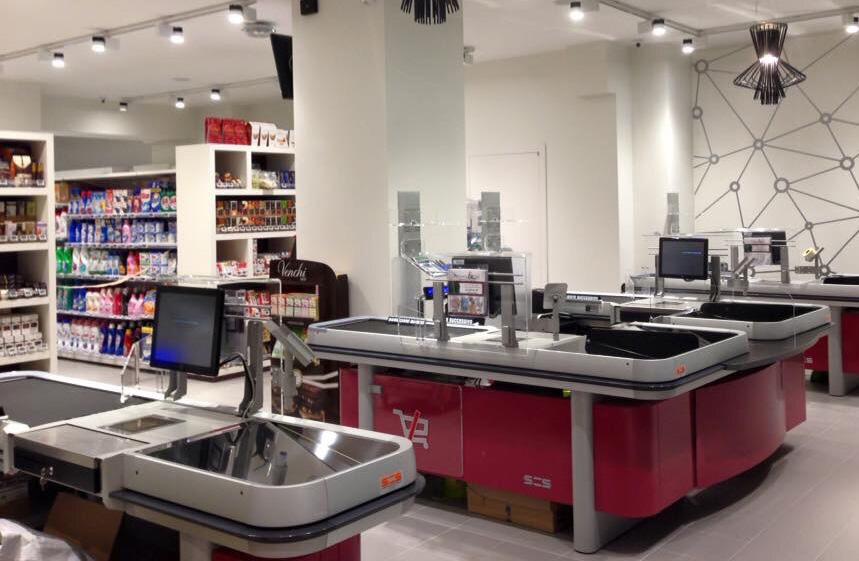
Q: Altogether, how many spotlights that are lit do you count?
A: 11